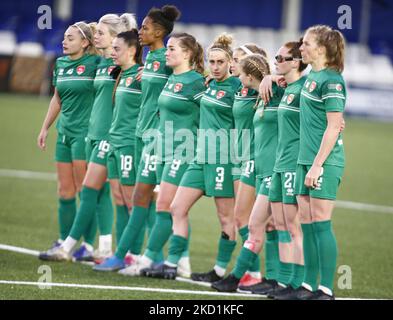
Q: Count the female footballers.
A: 10